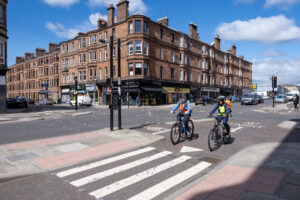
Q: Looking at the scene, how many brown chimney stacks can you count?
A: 11